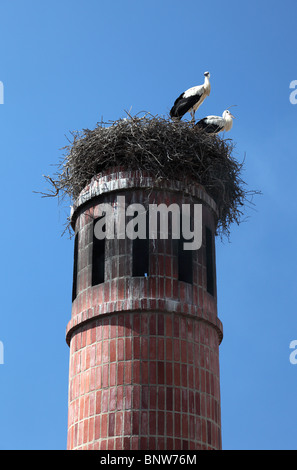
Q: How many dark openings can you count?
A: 5